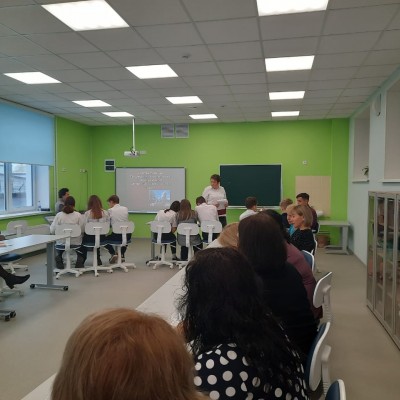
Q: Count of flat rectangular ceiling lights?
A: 11